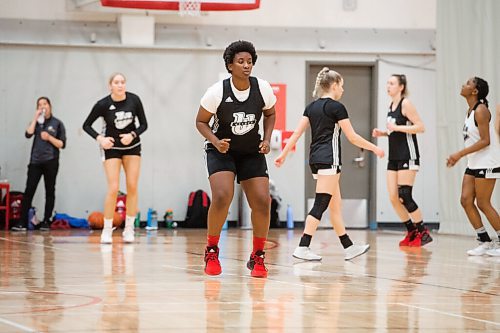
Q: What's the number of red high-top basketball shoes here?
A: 4